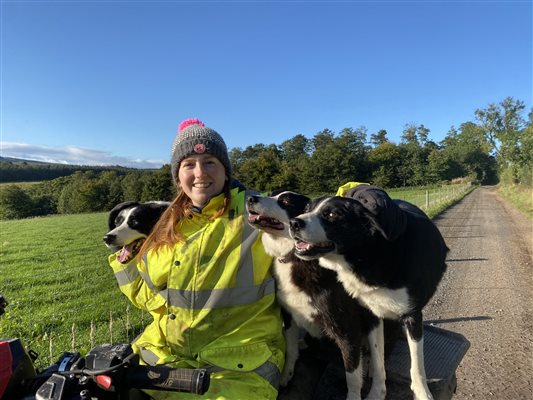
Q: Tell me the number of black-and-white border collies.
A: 3